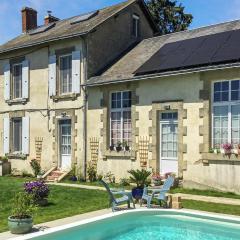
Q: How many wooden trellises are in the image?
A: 3